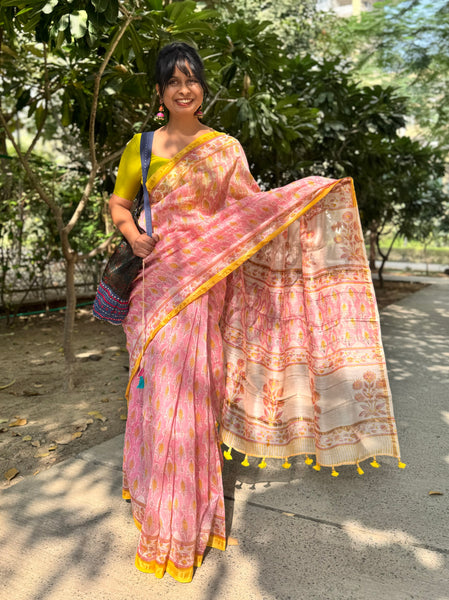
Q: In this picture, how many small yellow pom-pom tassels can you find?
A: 10